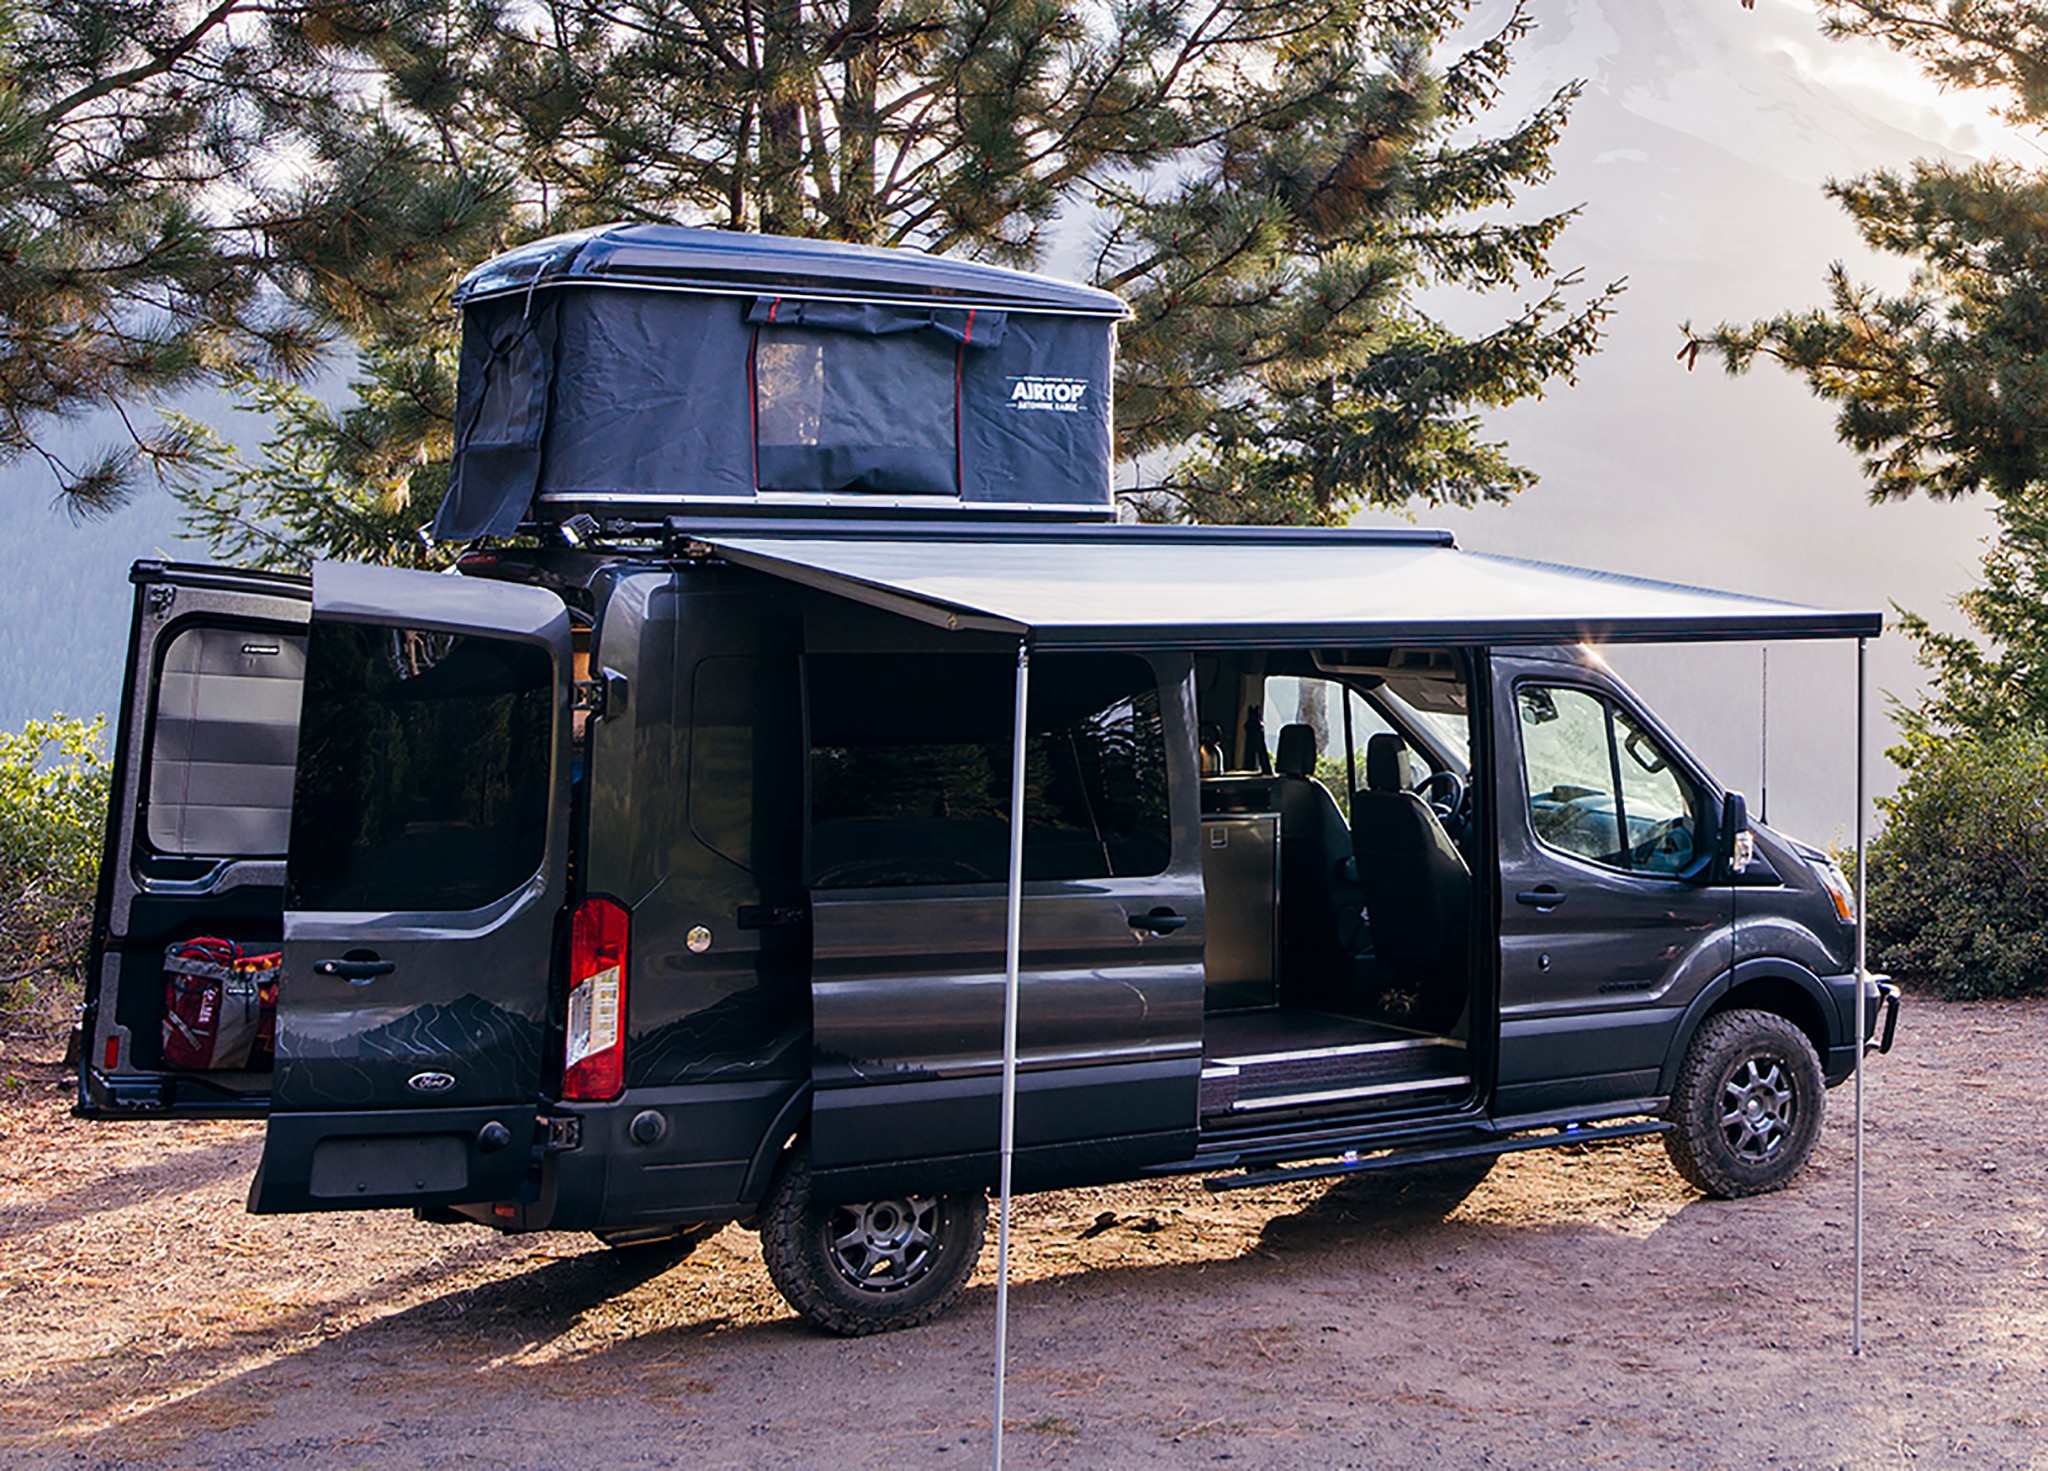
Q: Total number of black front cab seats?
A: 2